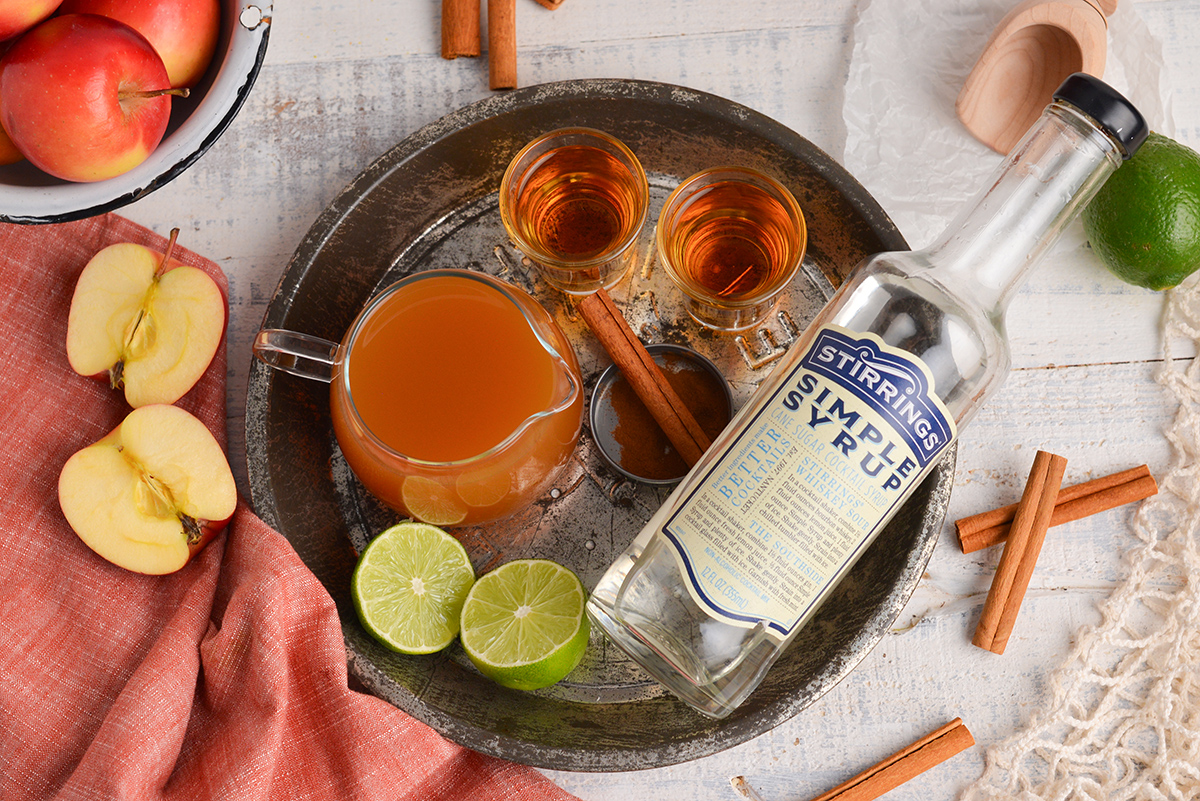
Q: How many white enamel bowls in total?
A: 1